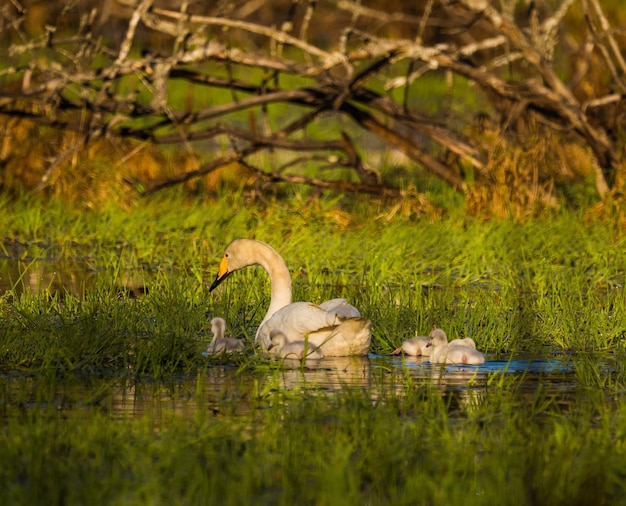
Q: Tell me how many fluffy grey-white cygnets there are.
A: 5